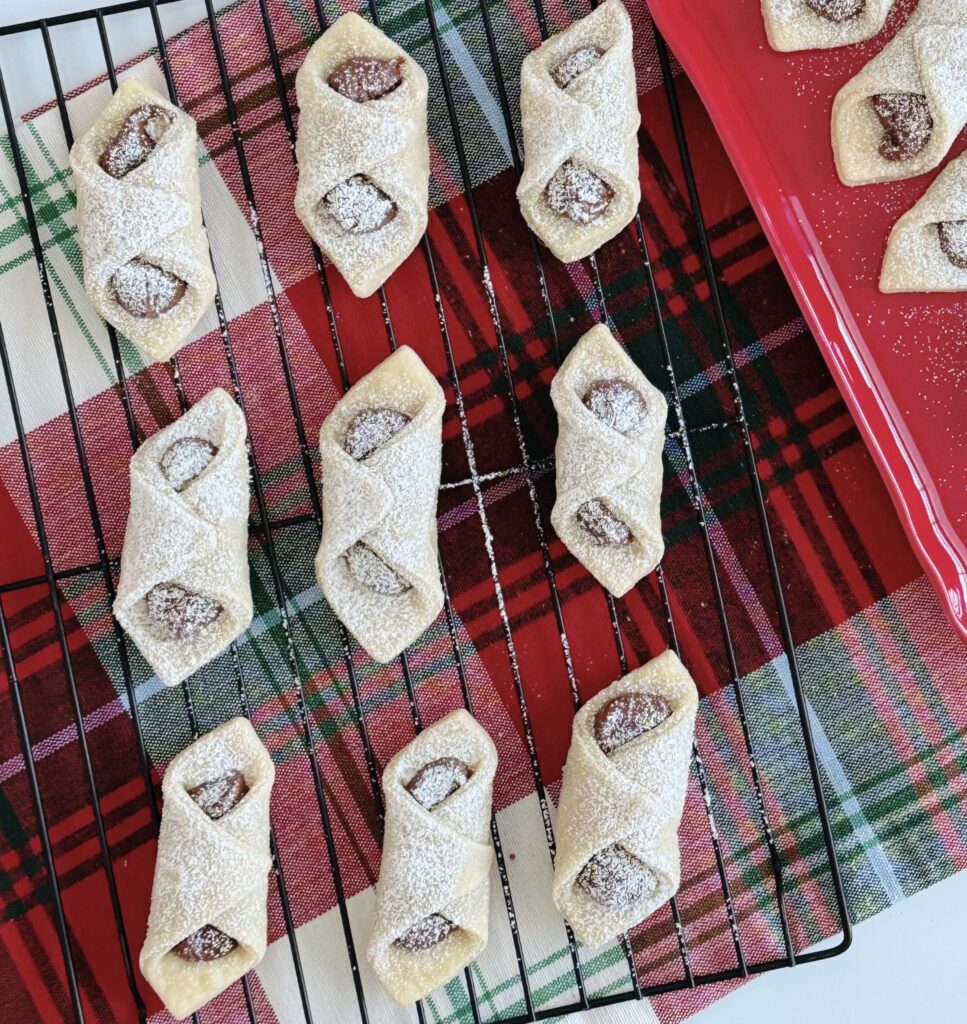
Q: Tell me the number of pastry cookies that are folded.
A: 12